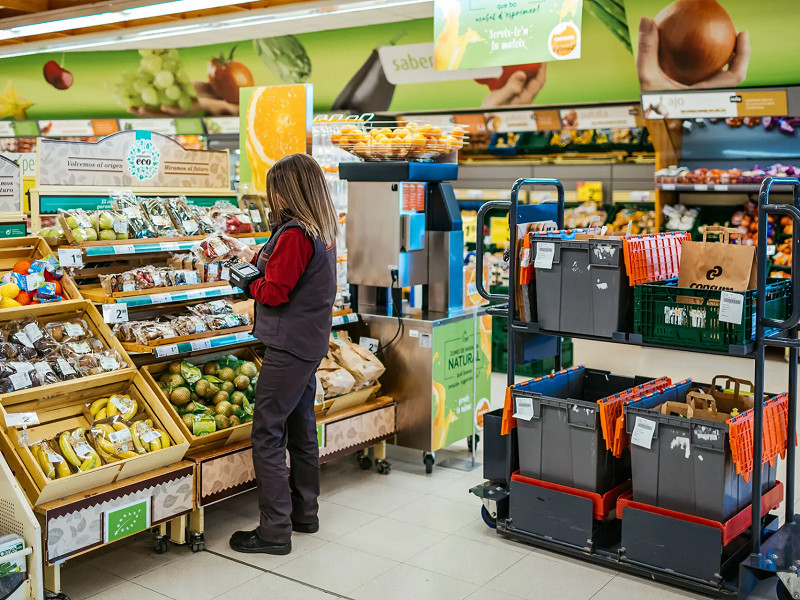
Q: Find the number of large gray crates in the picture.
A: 3